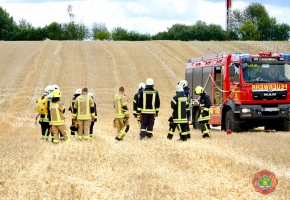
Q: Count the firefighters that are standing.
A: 12